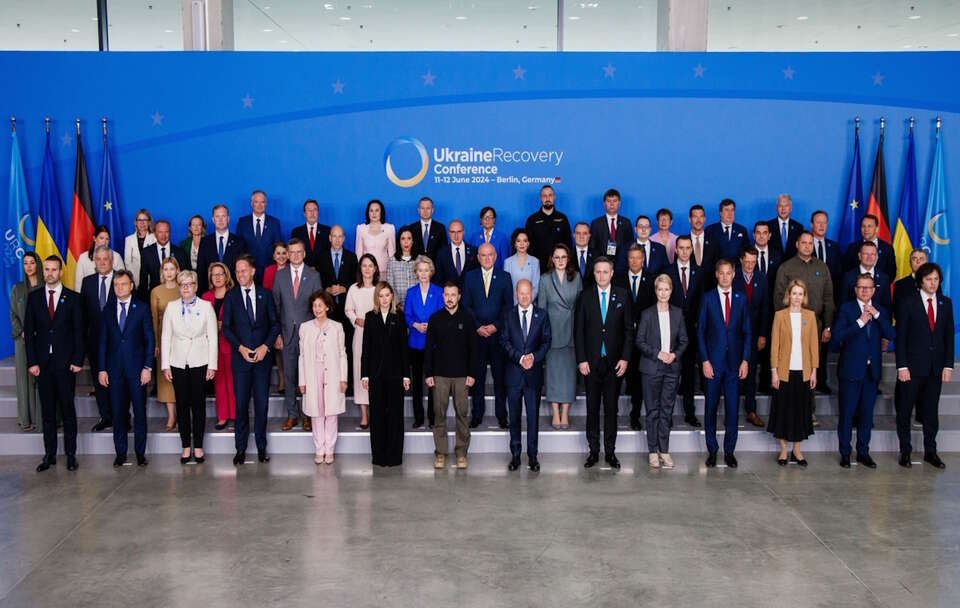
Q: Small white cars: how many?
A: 0